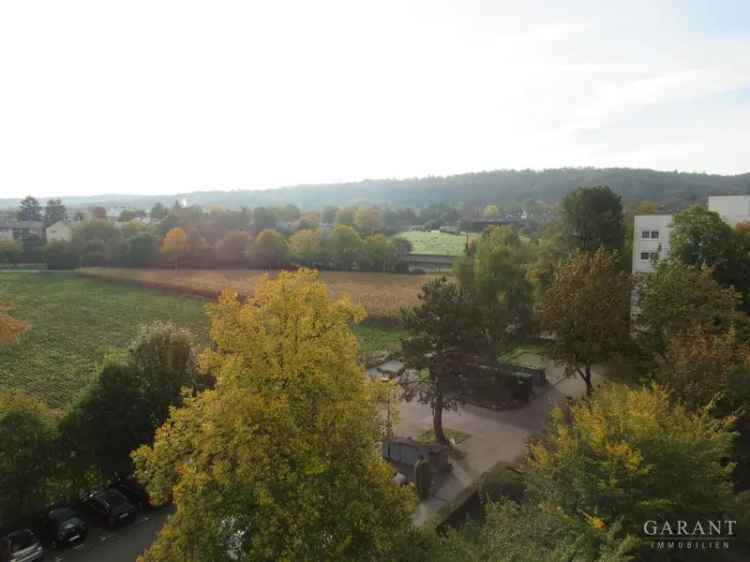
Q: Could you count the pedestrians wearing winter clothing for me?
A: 0